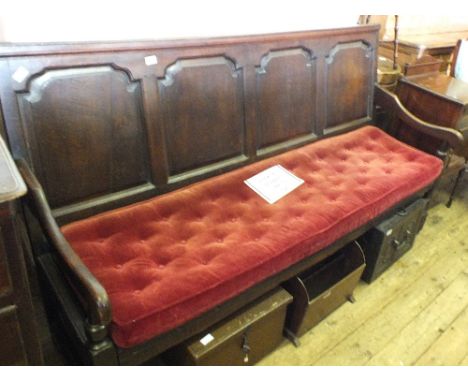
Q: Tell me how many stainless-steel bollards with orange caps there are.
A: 0